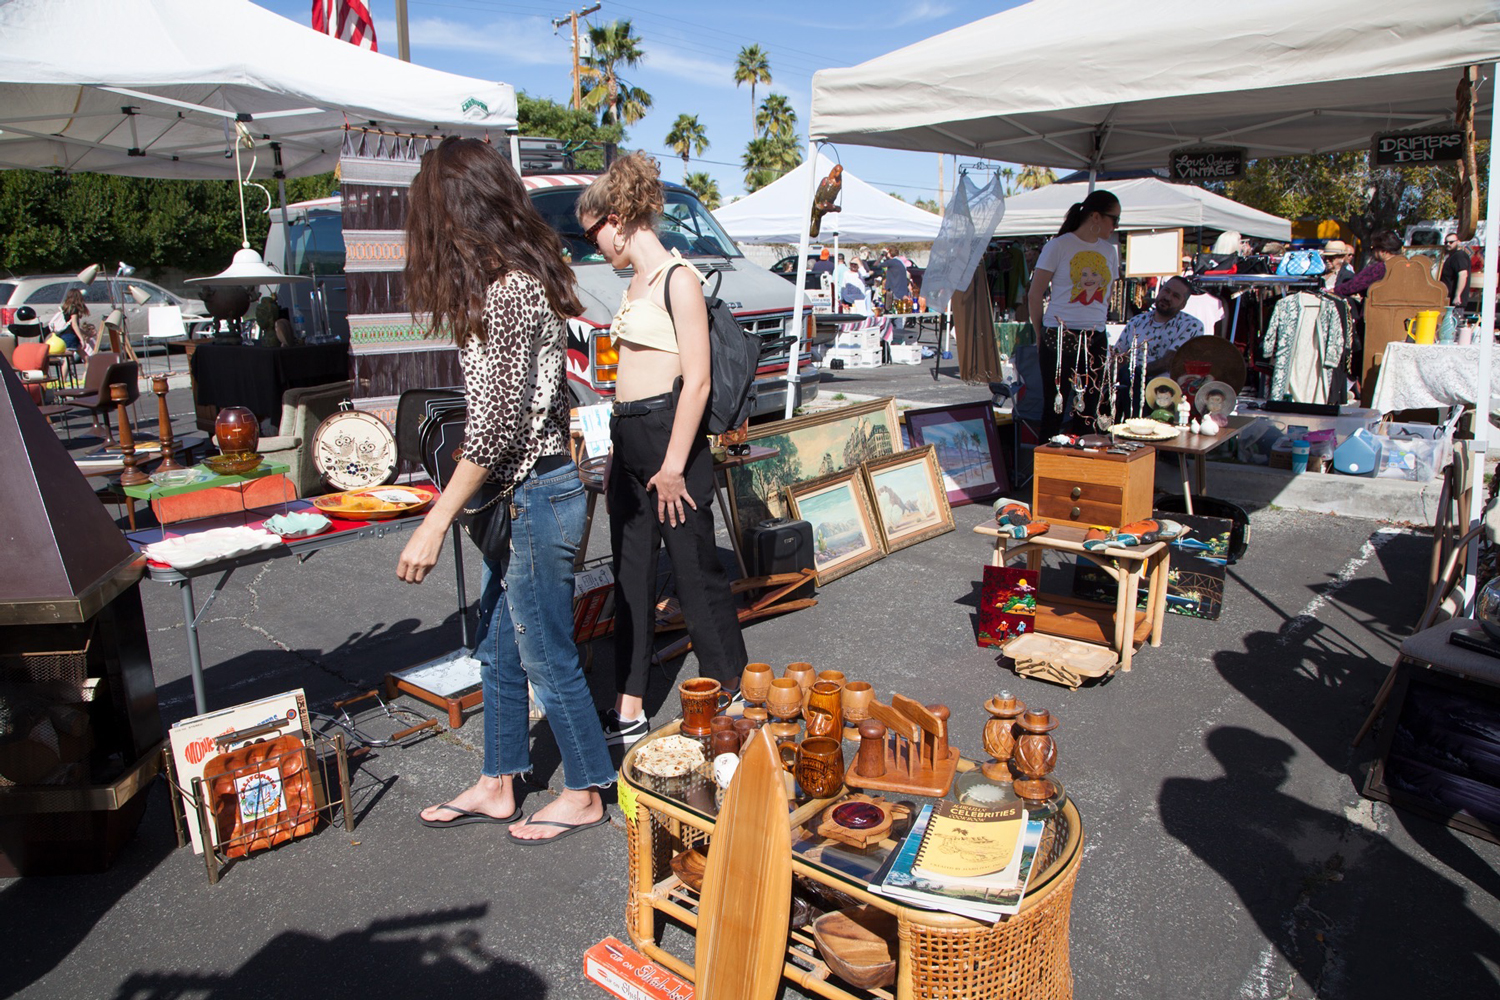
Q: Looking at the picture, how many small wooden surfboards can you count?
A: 1